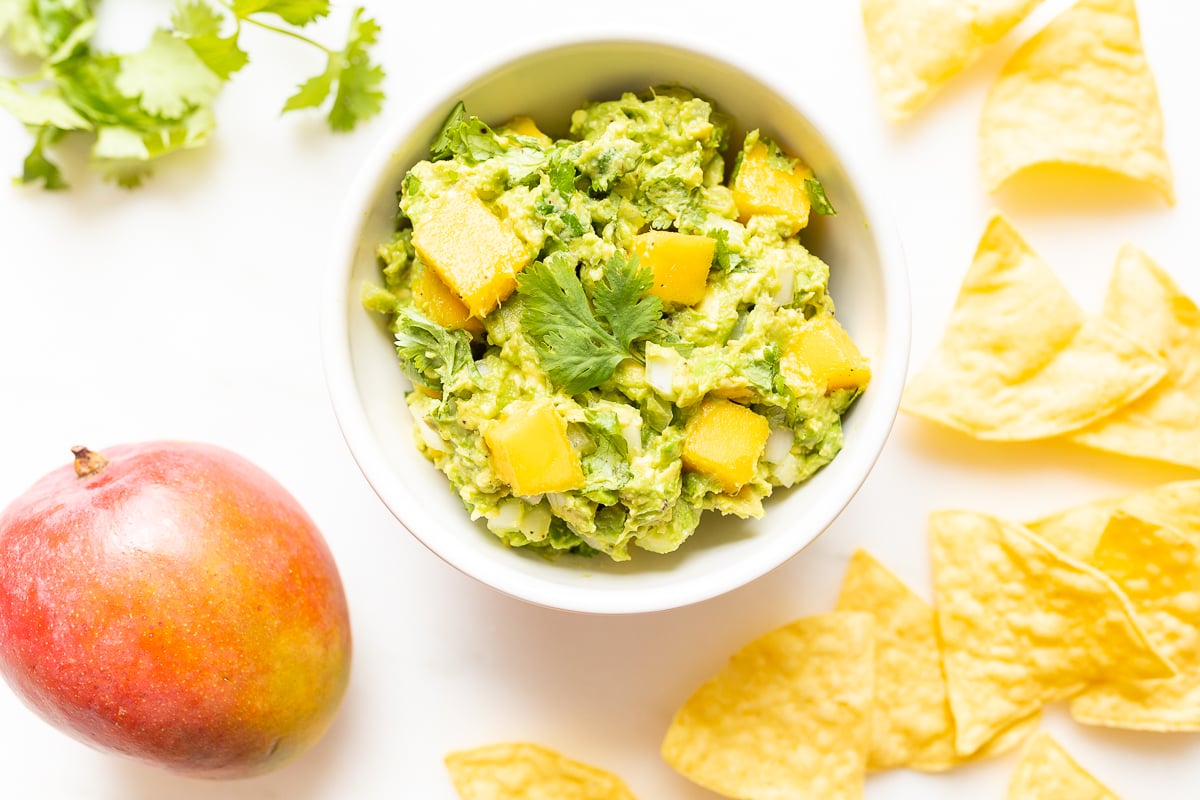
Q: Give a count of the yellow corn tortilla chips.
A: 11